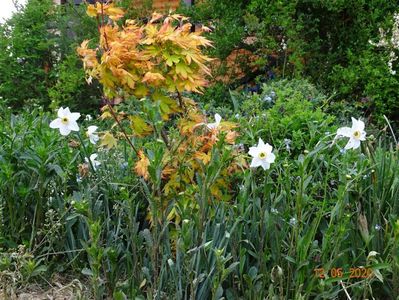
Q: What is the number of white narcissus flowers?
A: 6